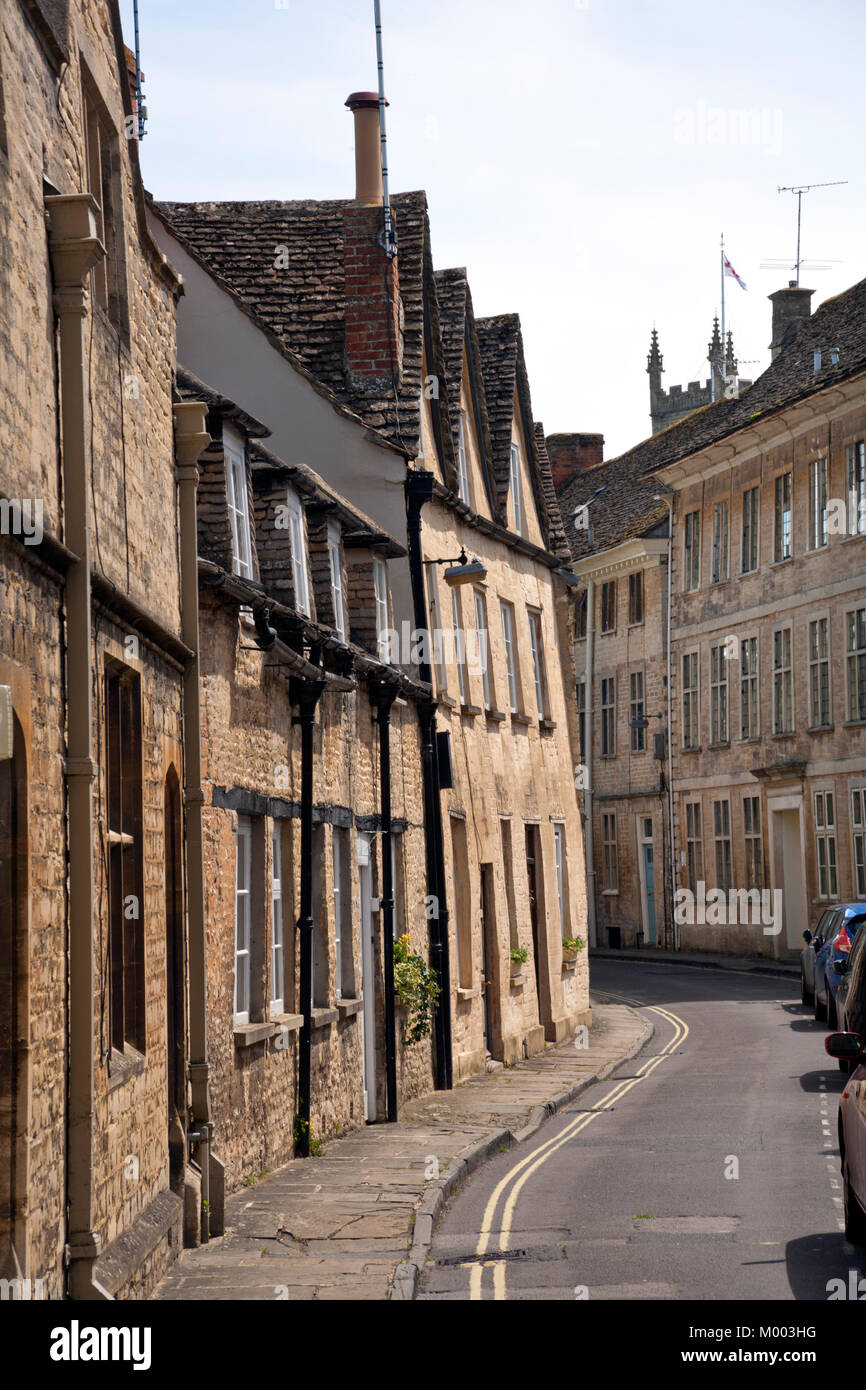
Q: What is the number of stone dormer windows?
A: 4